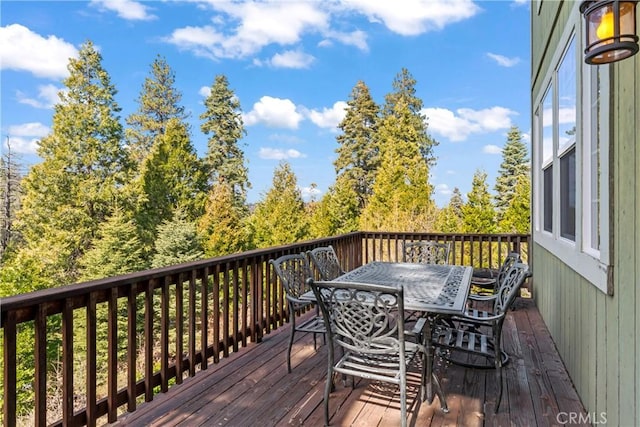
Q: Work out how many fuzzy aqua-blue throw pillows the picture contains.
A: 0